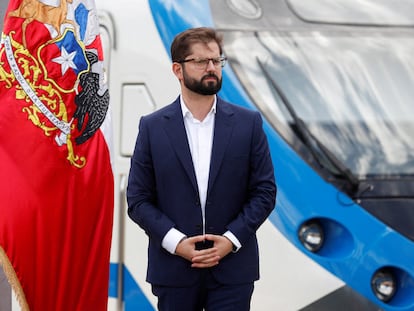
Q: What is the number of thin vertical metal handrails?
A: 1